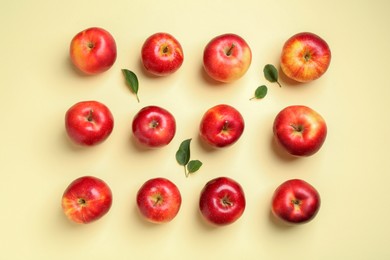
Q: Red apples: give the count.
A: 12